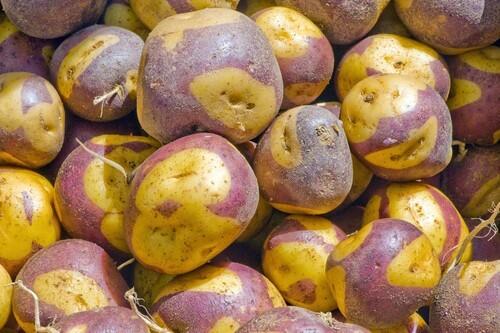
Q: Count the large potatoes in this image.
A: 2